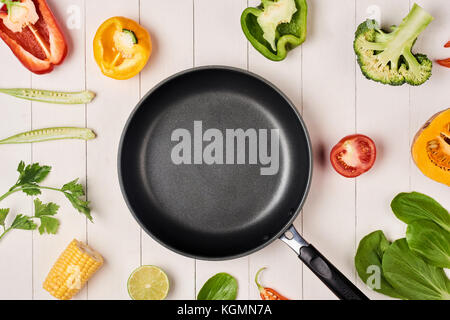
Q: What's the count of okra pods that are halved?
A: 2